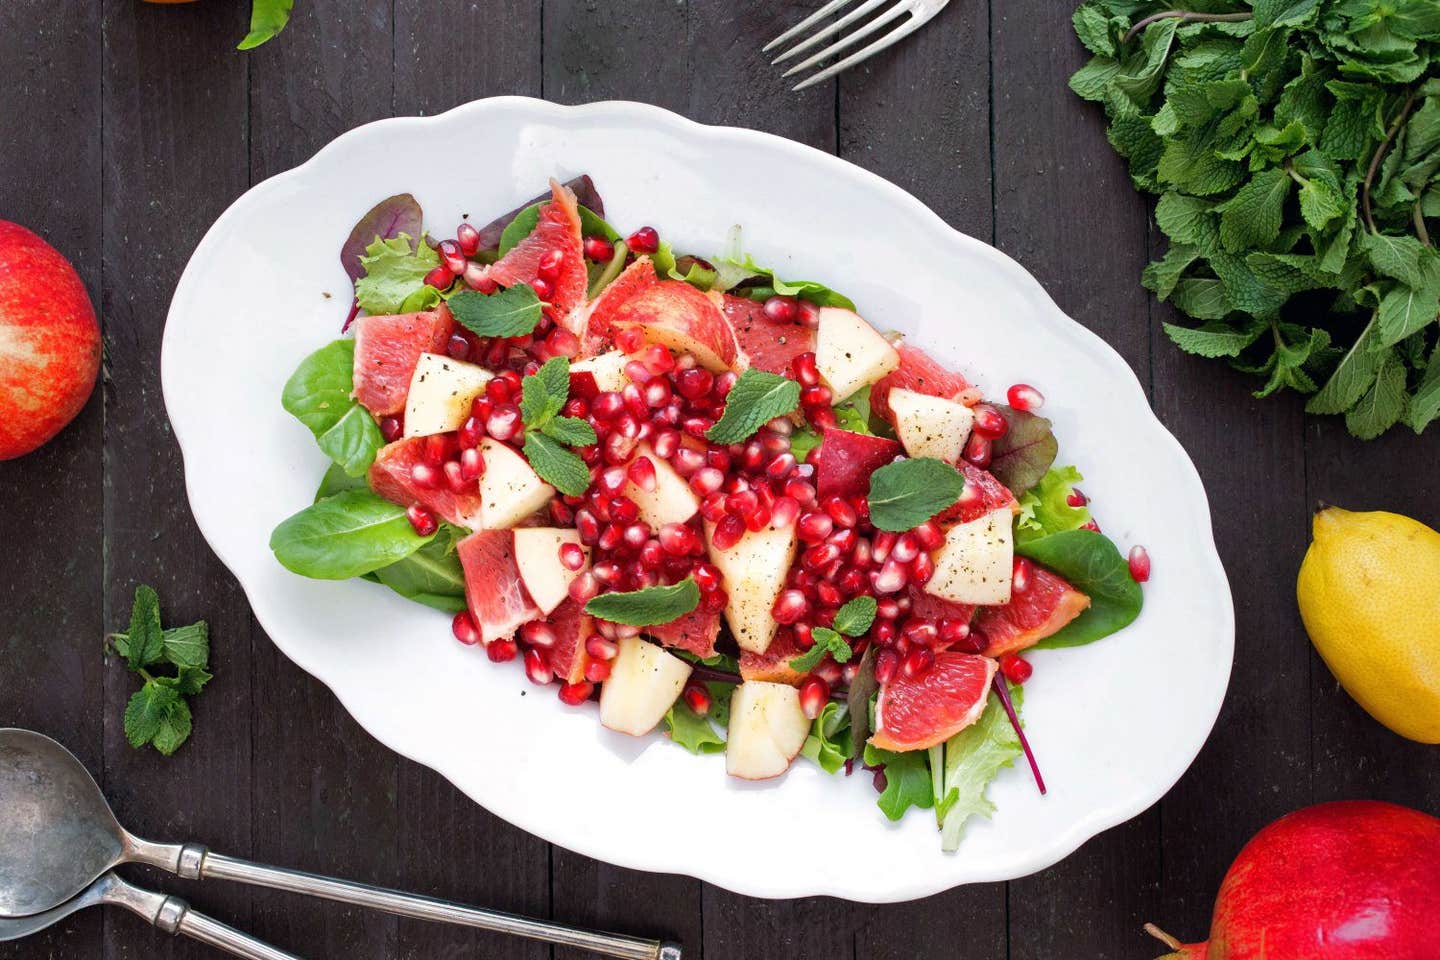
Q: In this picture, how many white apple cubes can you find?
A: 11